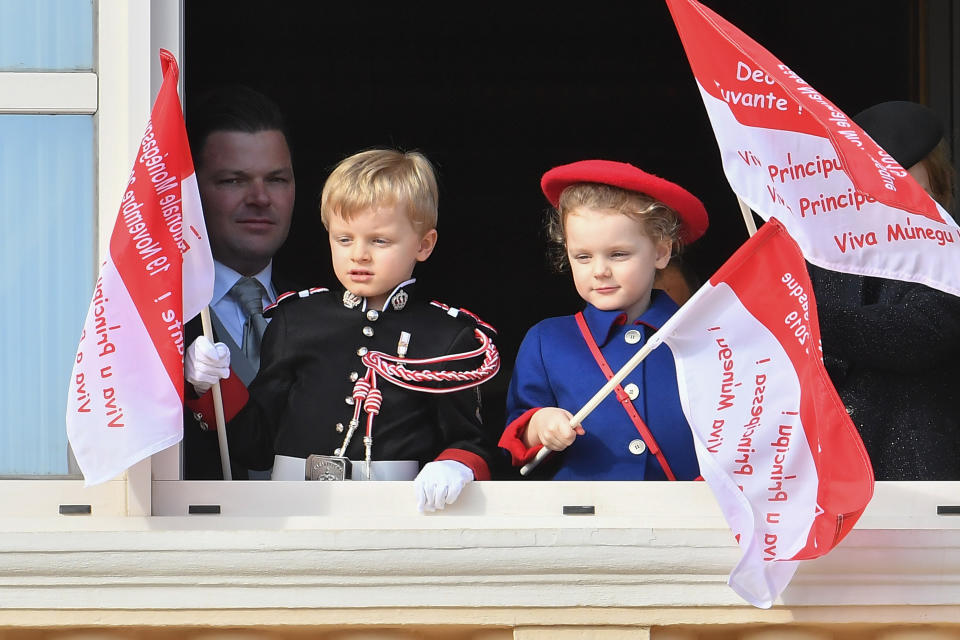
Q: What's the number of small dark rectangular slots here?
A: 4